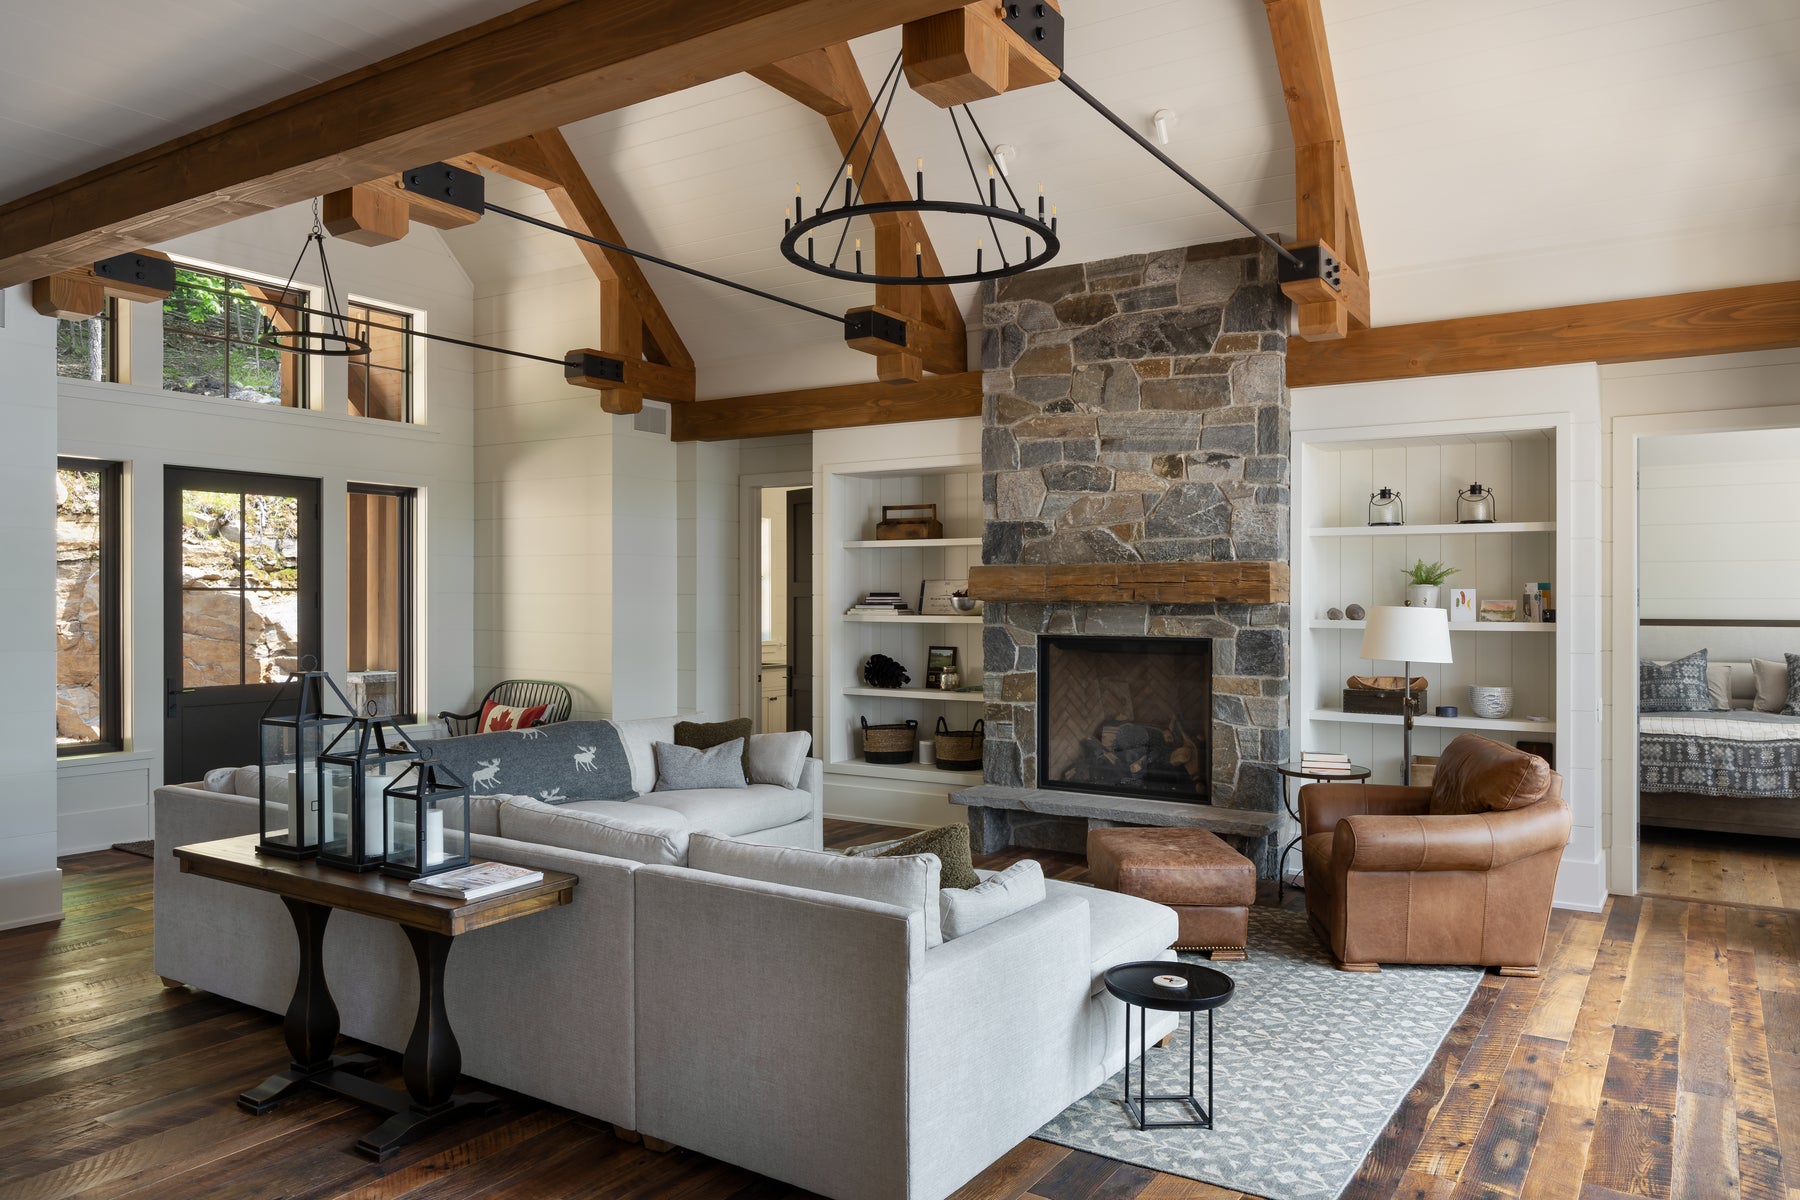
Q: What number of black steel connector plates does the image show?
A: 6